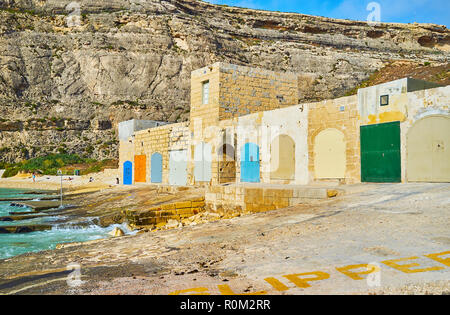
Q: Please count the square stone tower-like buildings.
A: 1